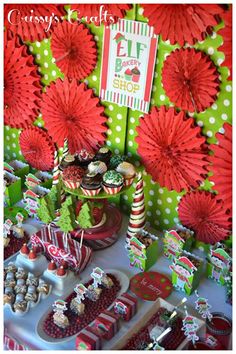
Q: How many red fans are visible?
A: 12